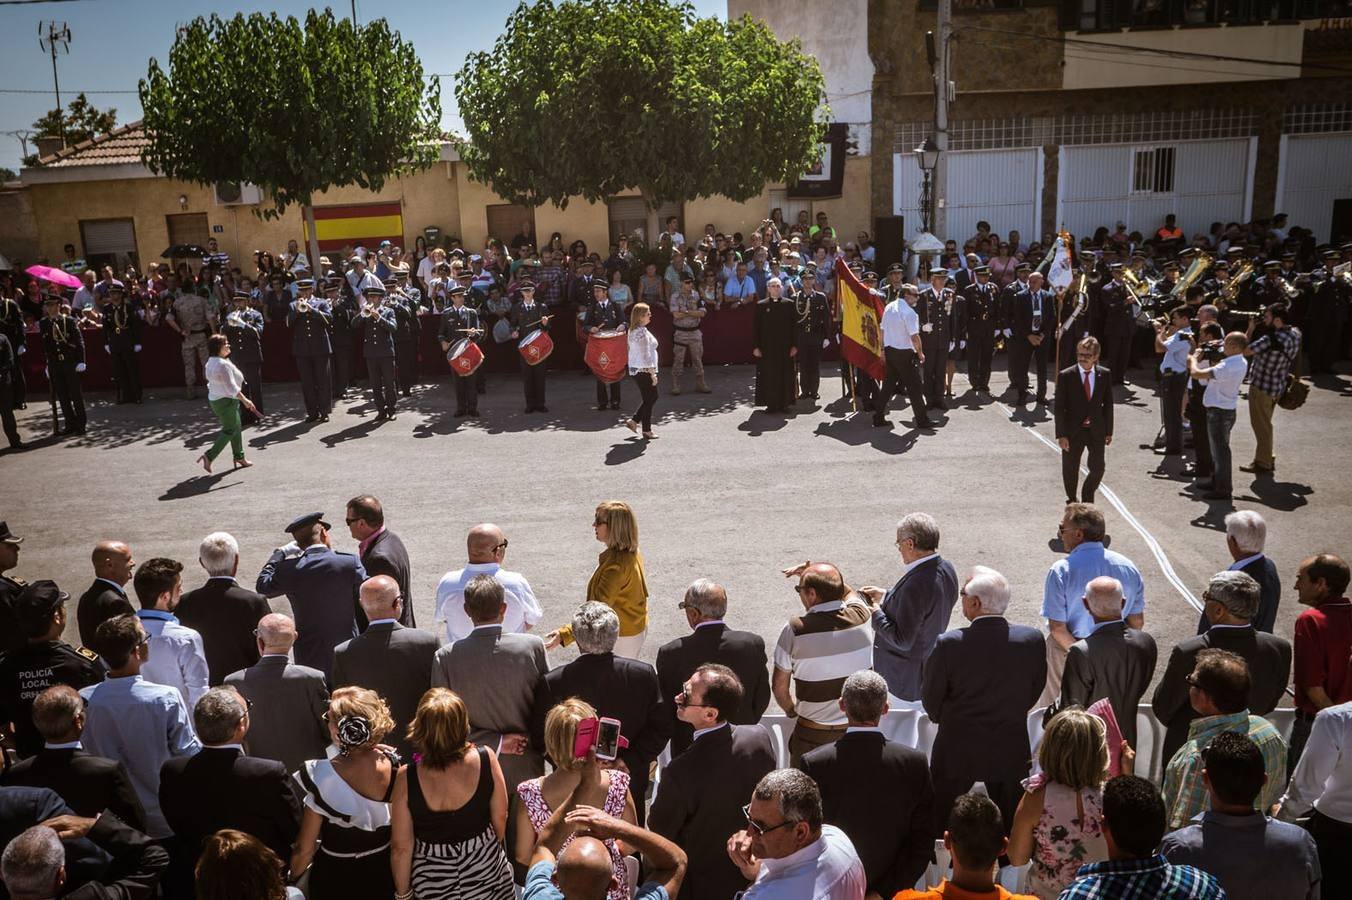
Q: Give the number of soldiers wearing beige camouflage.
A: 2